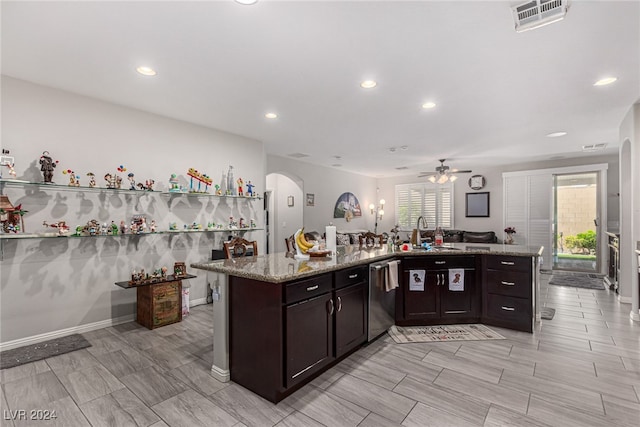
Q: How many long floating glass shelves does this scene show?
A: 2